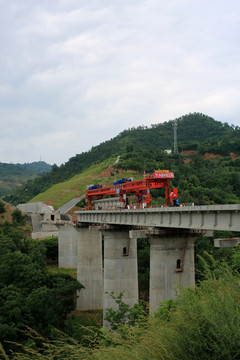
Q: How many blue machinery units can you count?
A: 2